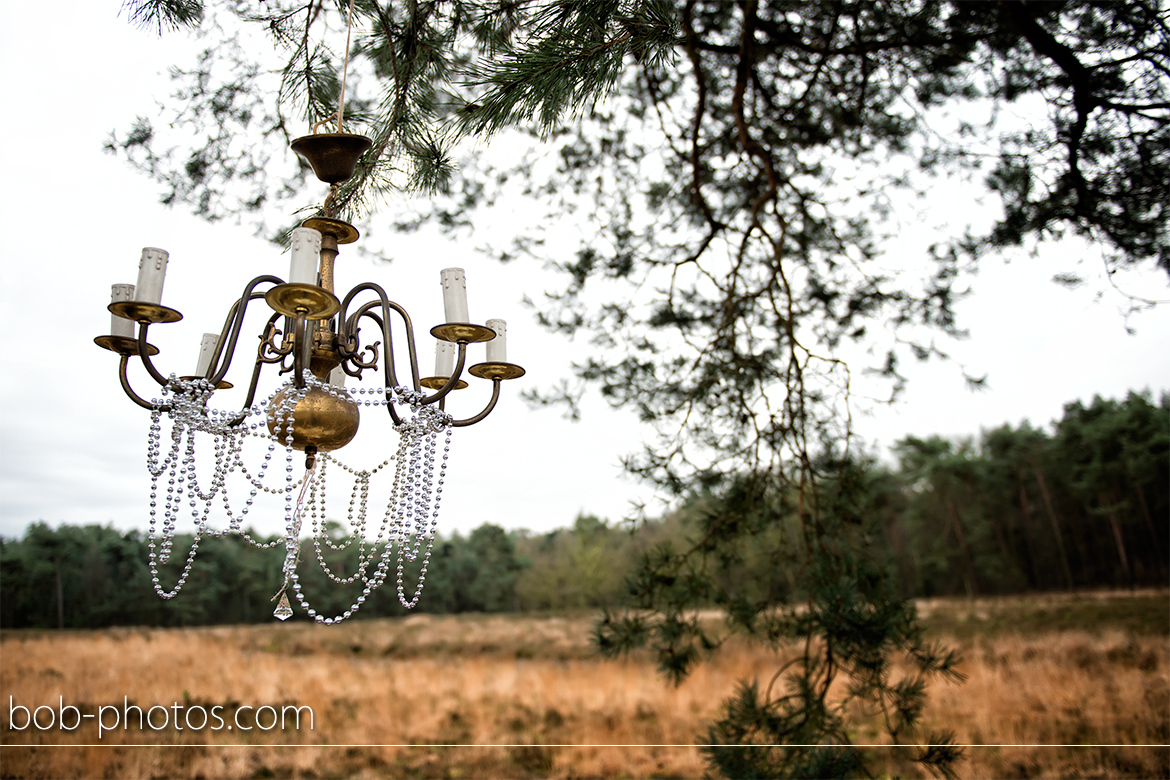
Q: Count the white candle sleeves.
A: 8